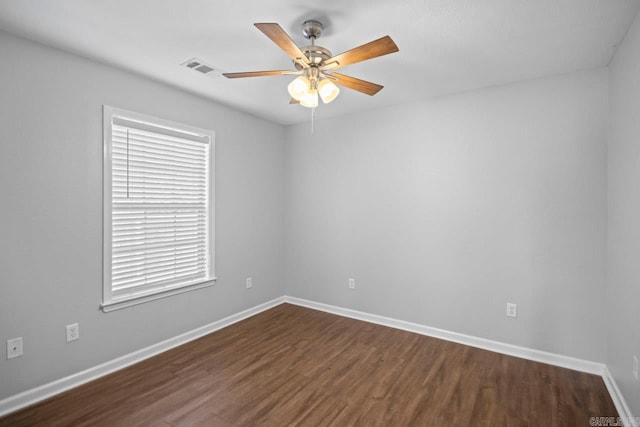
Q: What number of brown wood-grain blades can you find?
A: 5